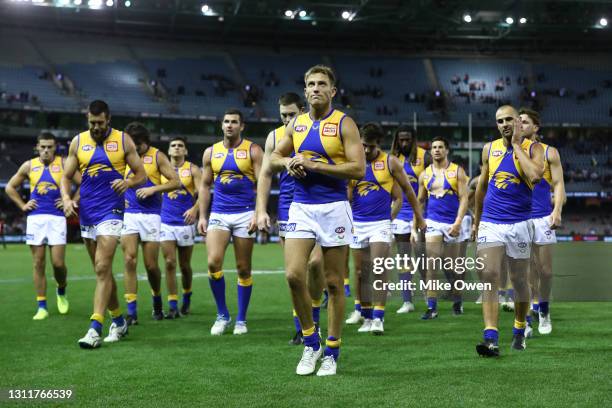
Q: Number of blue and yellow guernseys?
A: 12